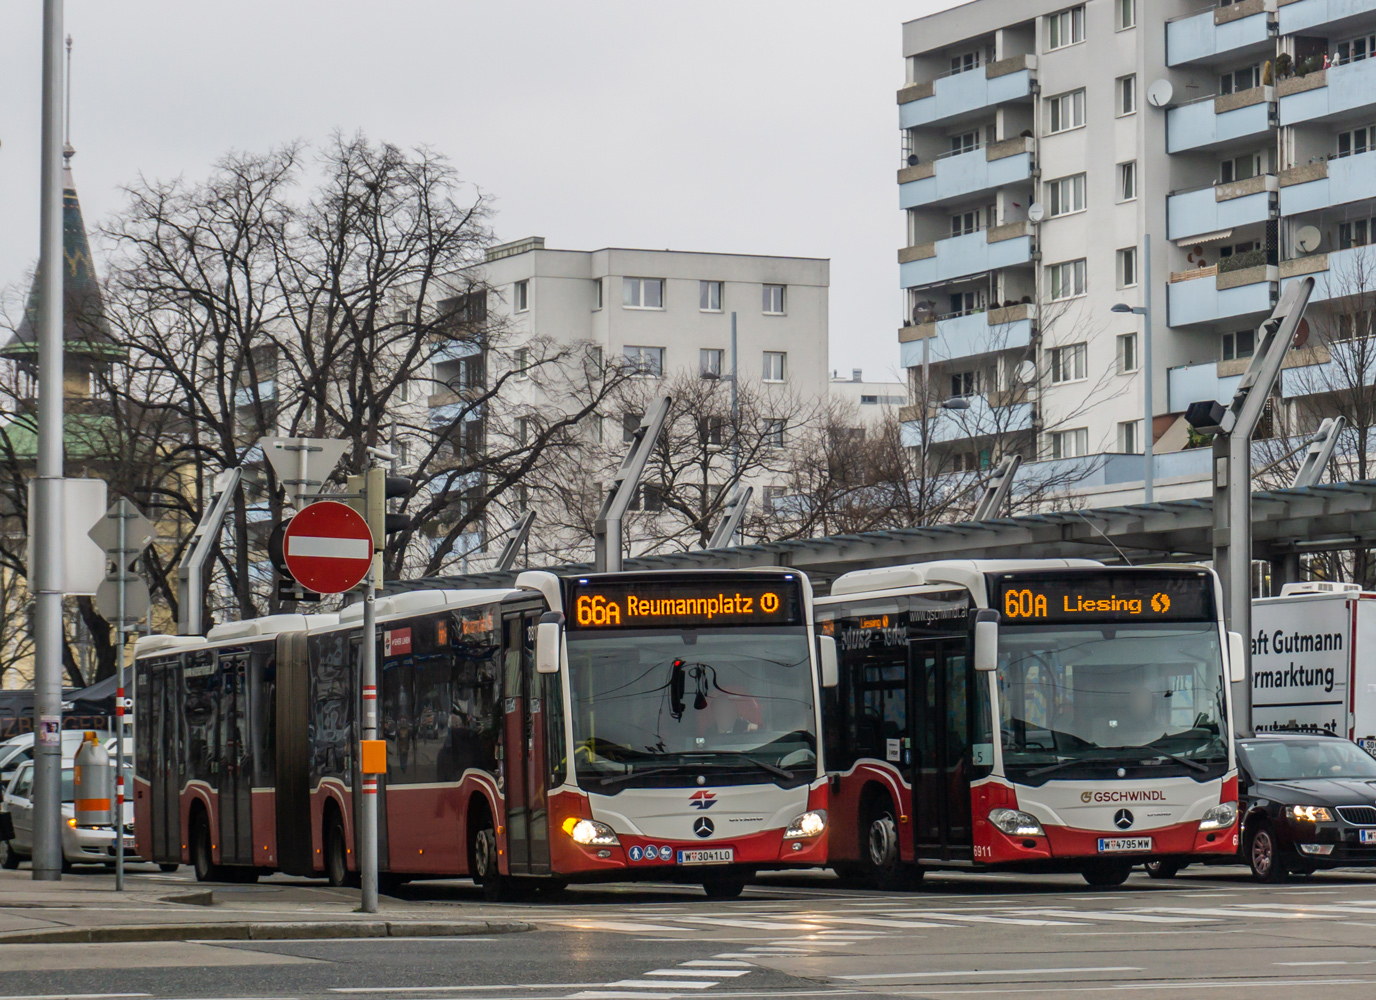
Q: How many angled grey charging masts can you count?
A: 7